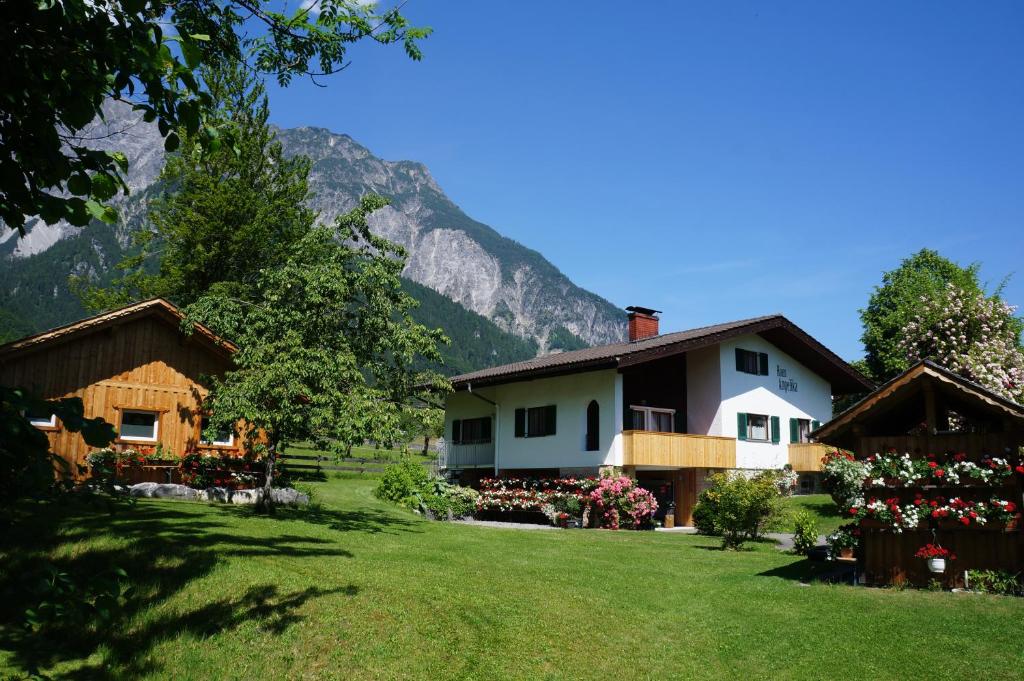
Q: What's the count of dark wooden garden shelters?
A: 1